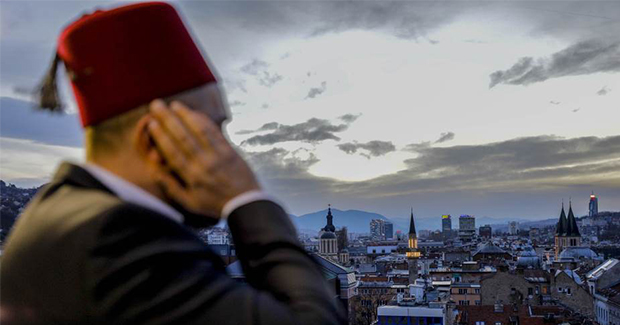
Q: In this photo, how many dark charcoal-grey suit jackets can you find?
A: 1